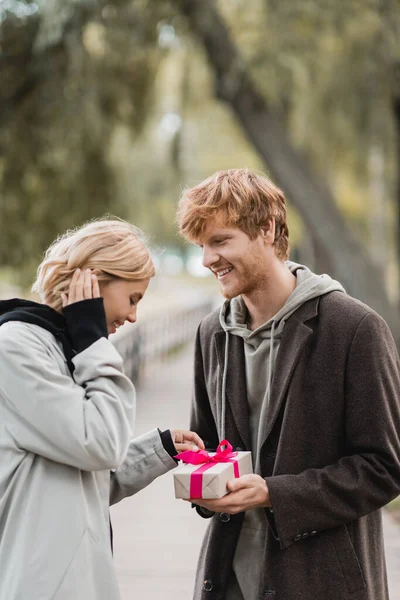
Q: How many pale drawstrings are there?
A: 2